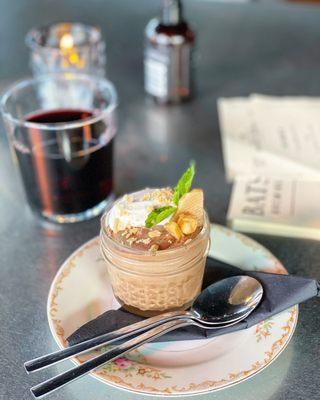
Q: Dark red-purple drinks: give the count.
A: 1